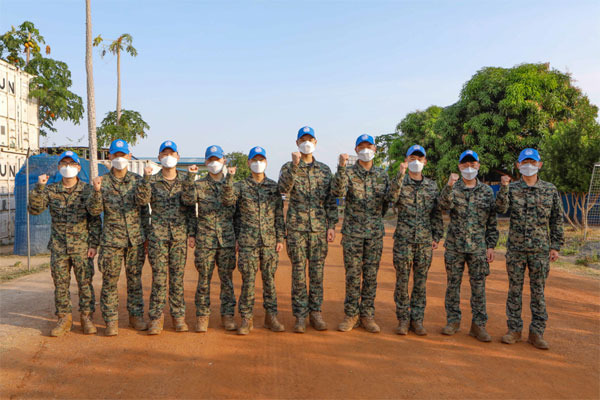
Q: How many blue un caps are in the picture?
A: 10